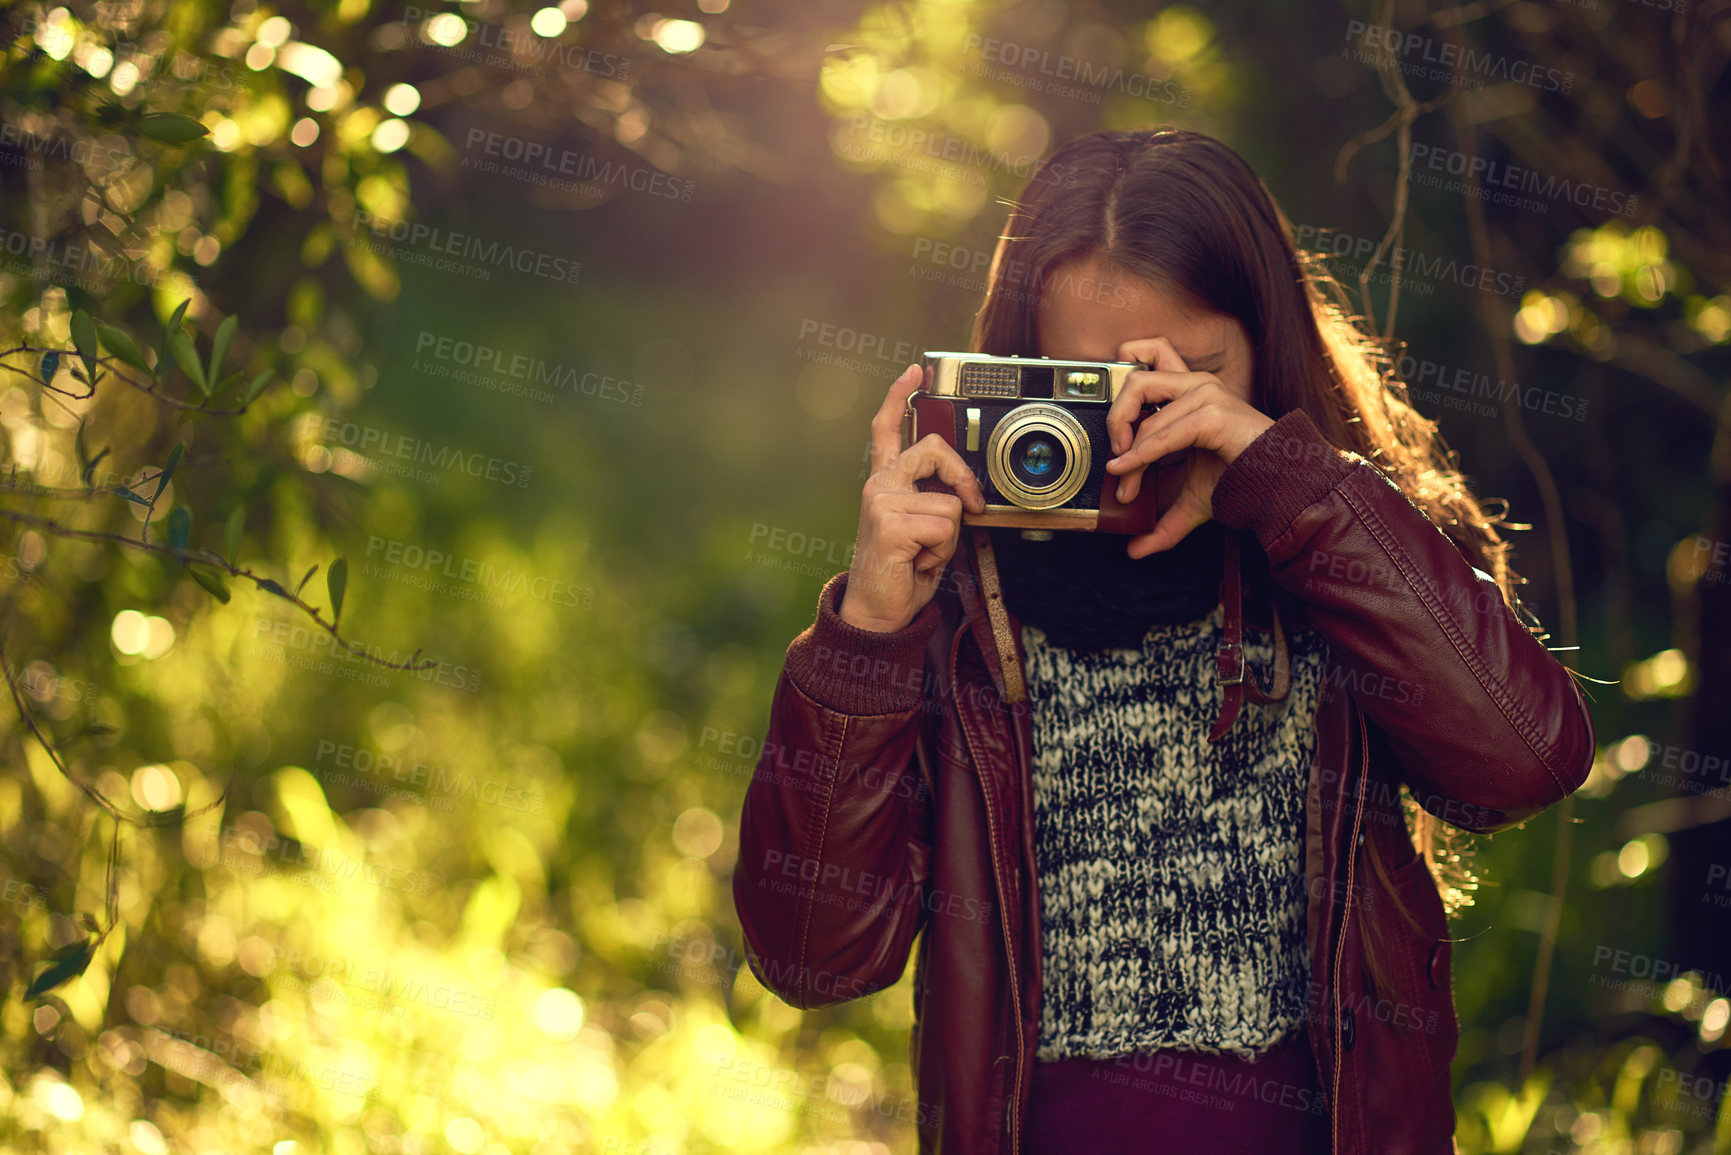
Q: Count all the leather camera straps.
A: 2